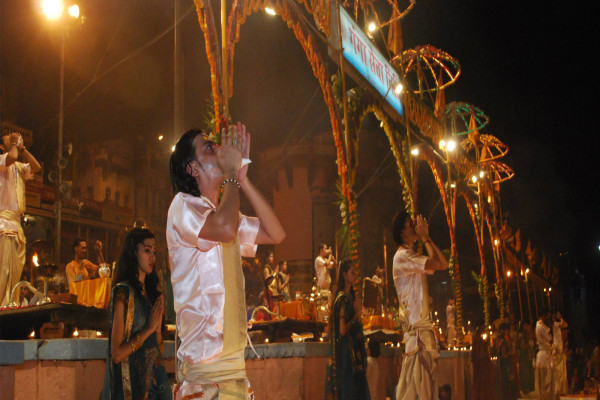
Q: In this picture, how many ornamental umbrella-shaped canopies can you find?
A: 5